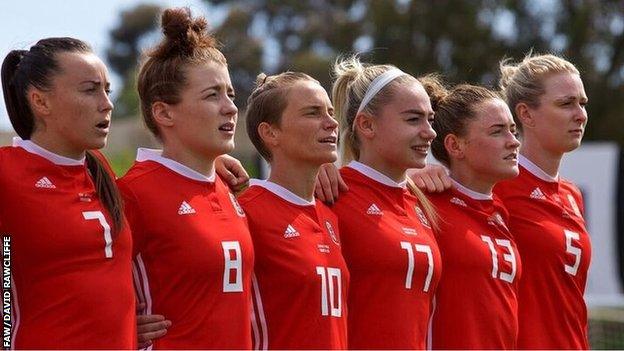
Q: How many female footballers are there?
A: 6